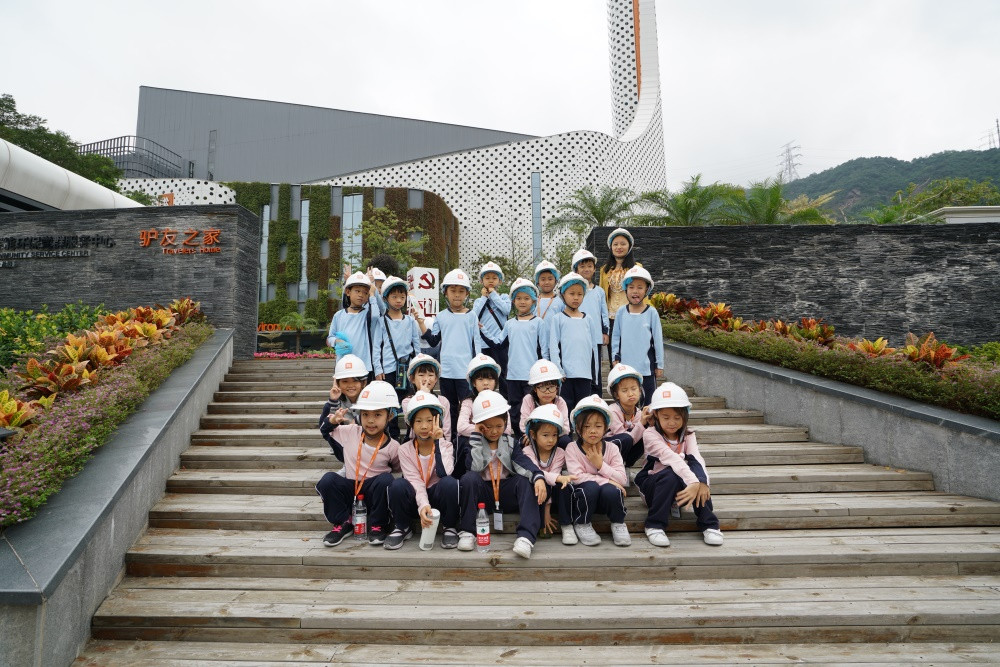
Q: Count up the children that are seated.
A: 11